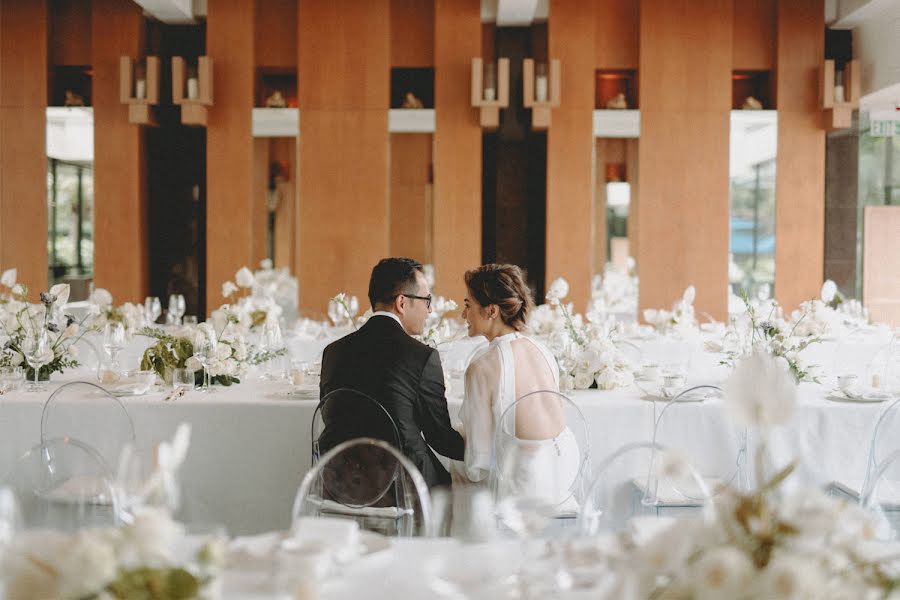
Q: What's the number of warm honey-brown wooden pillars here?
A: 8